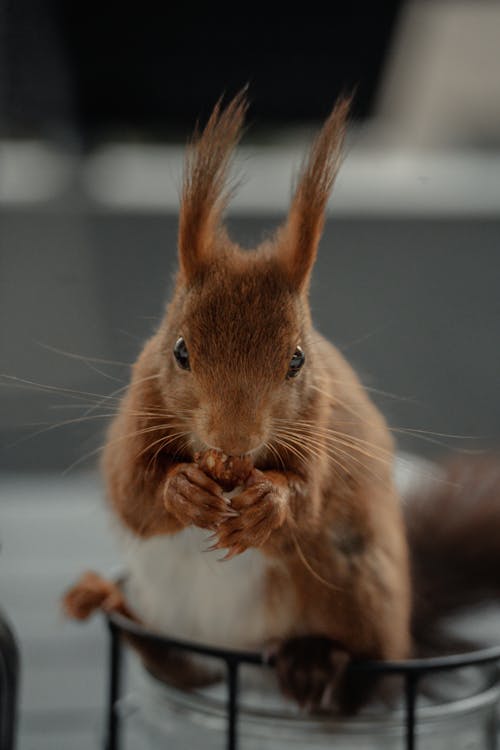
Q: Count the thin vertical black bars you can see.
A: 3